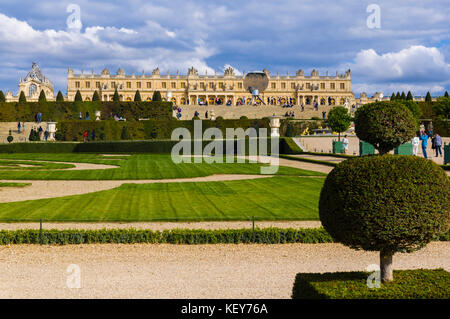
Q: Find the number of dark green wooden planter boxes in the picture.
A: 4